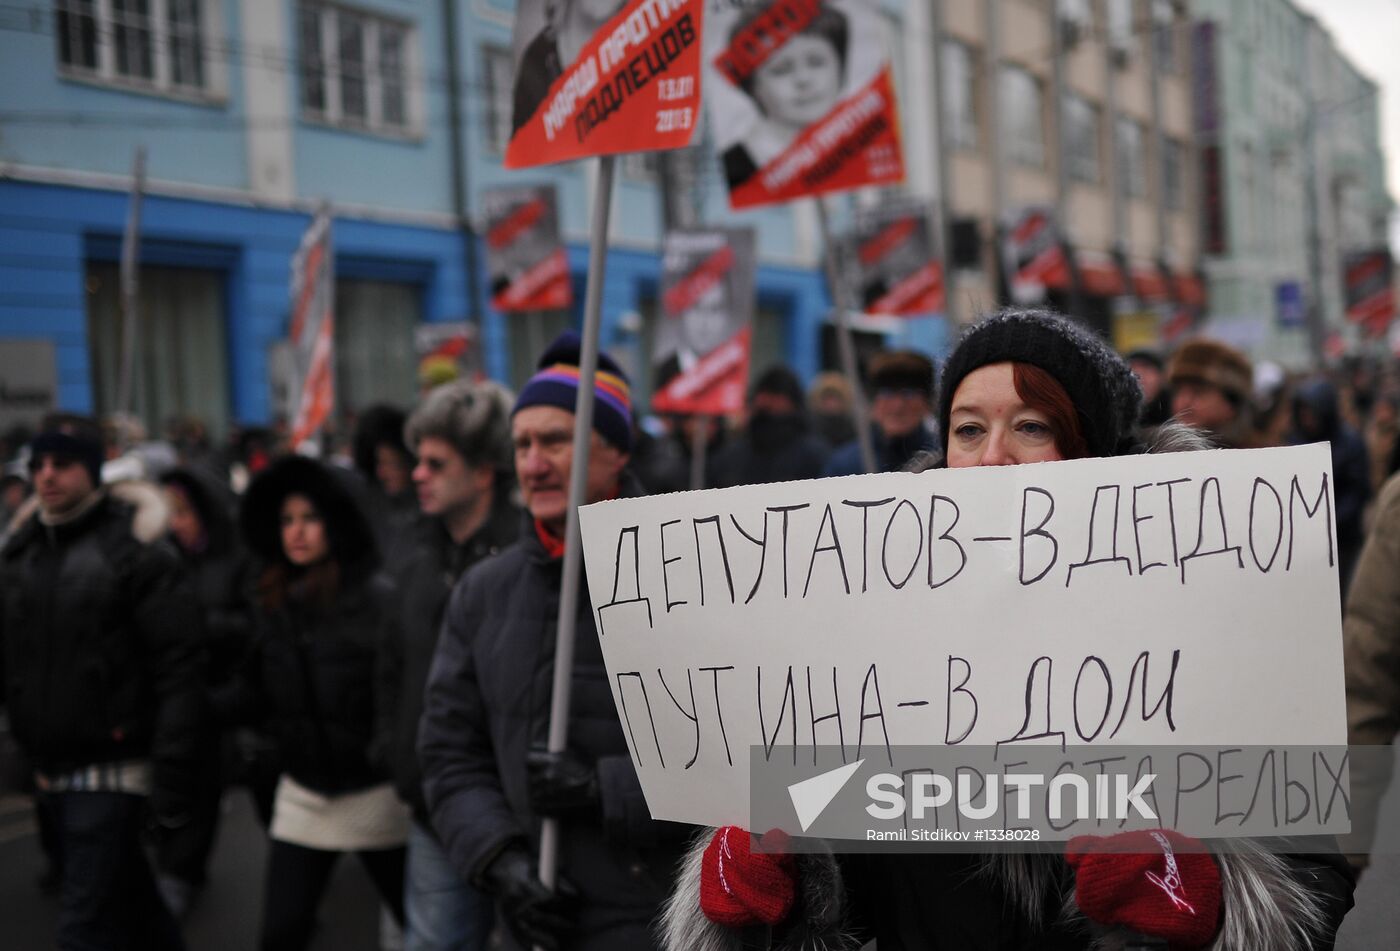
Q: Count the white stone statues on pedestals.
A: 0